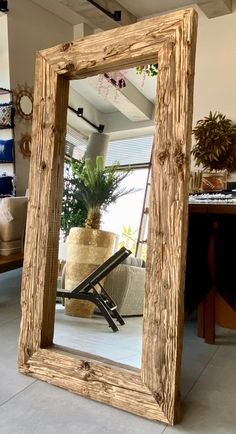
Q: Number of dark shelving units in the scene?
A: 1